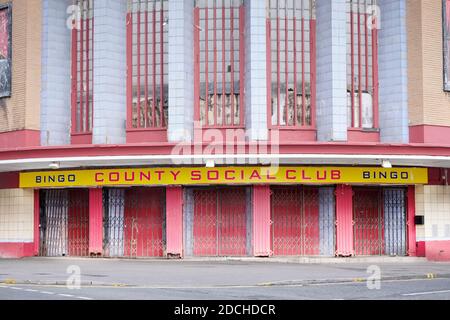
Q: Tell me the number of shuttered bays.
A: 5